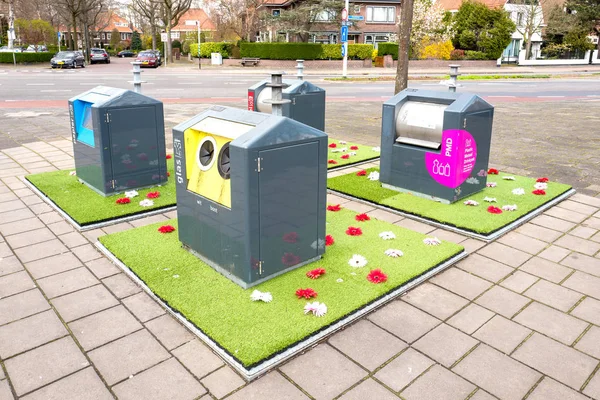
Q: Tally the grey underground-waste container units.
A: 4